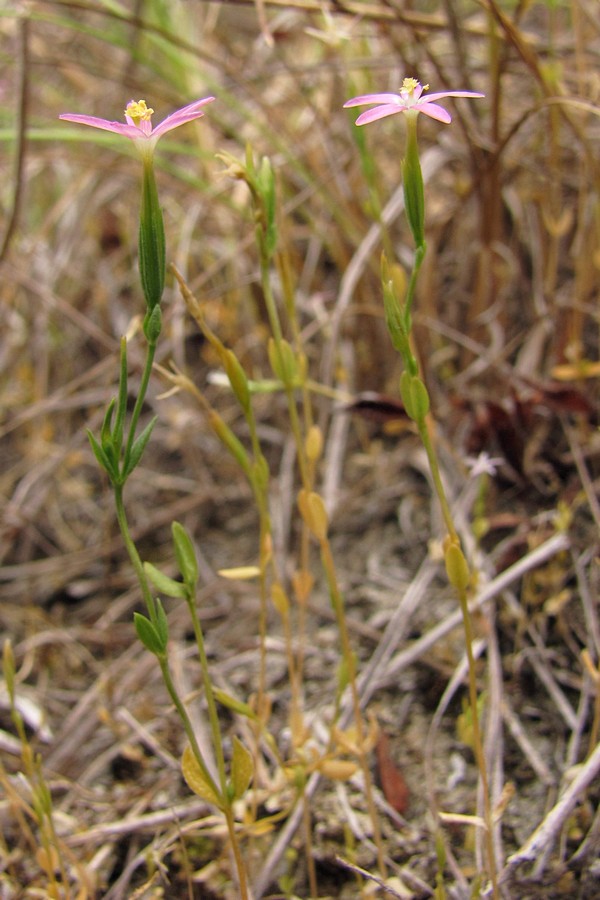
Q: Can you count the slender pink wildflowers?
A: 2